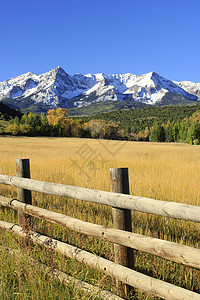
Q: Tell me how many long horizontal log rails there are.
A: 4